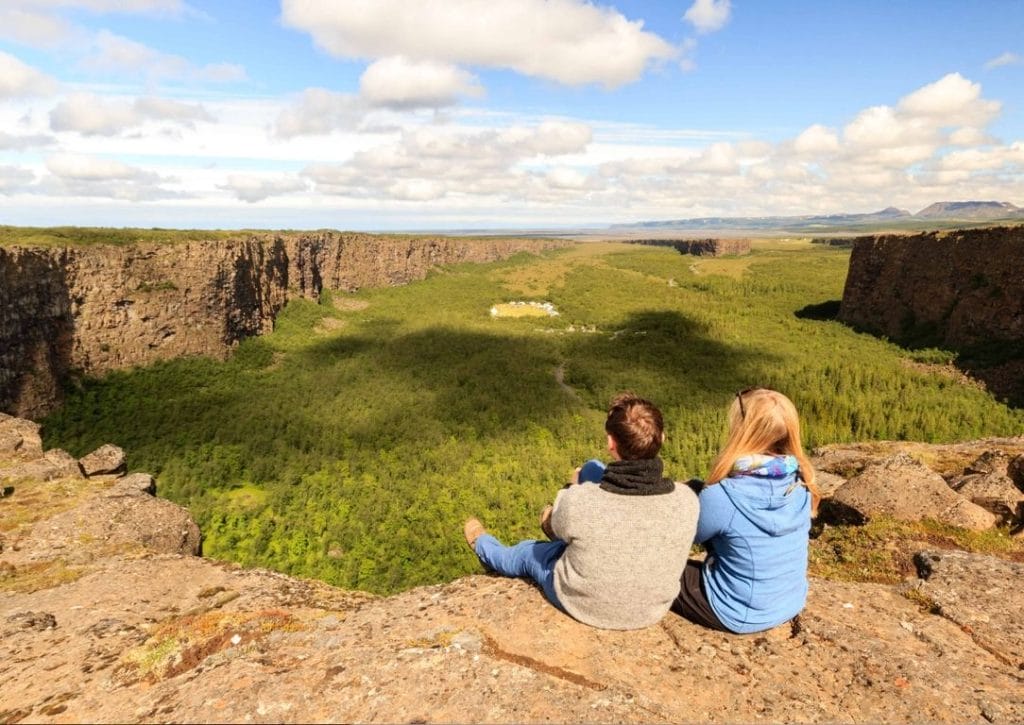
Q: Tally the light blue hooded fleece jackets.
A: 1